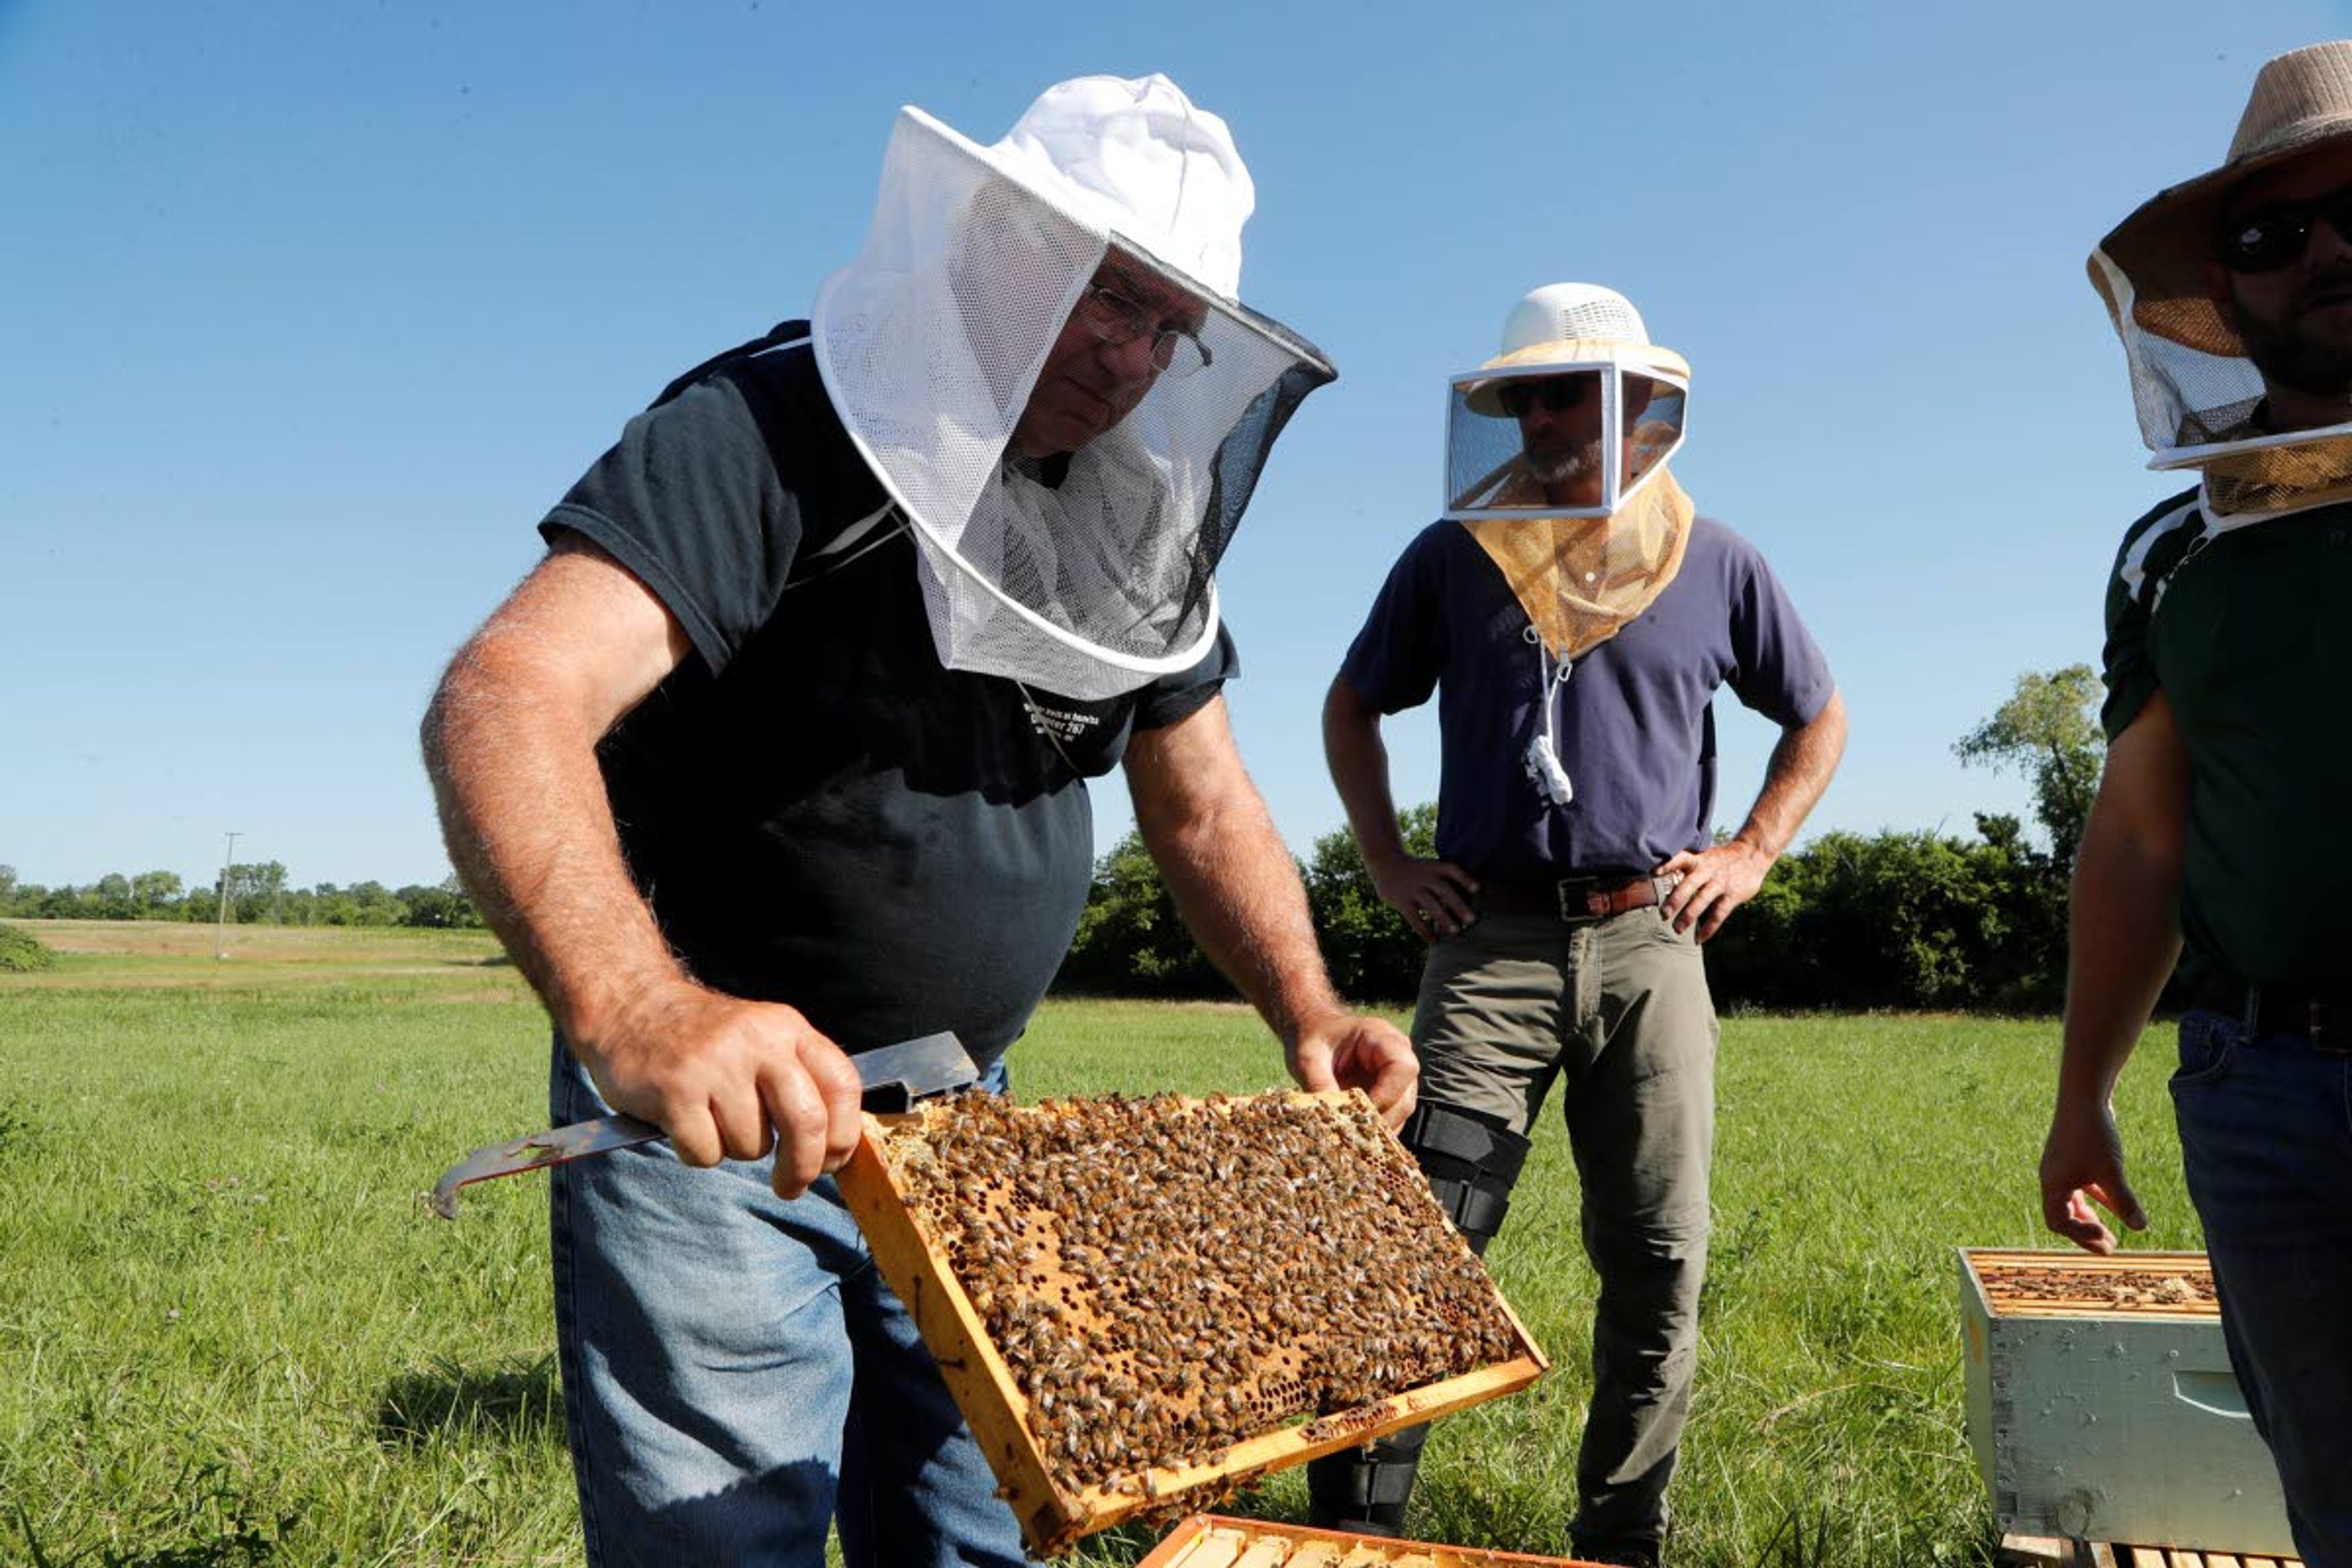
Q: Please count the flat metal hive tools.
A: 1